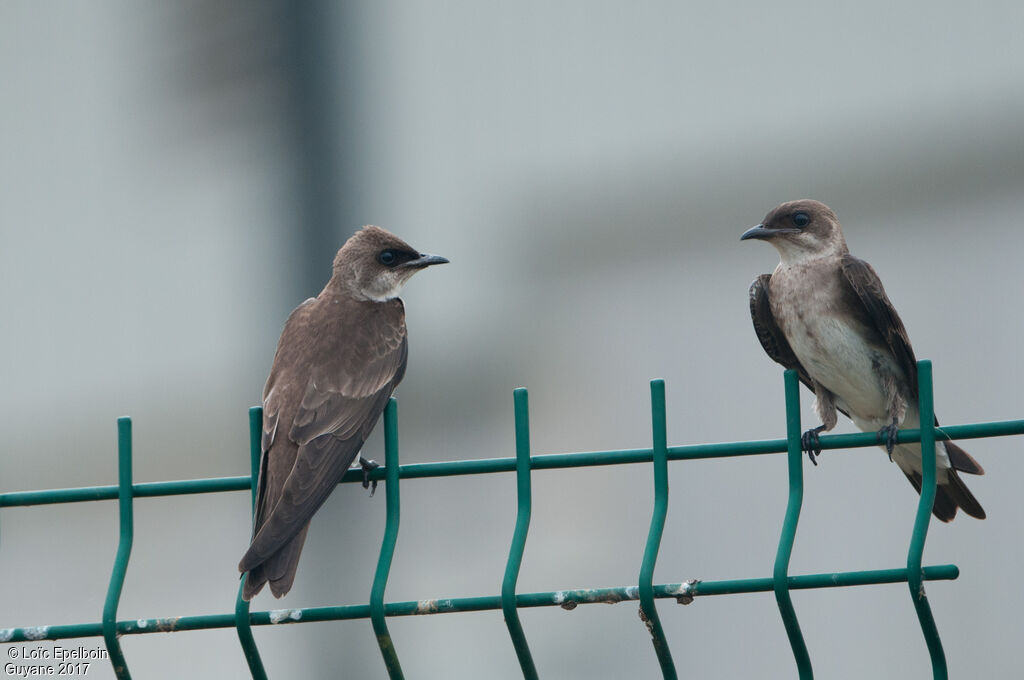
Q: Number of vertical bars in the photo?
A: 7